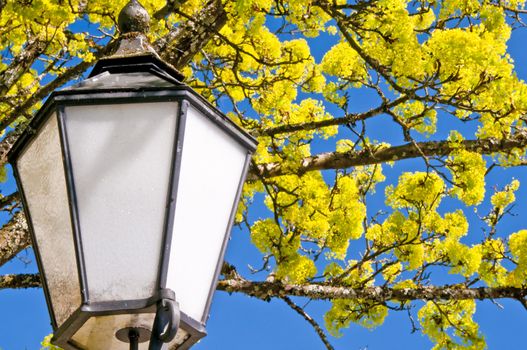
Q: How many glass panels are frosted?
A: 3